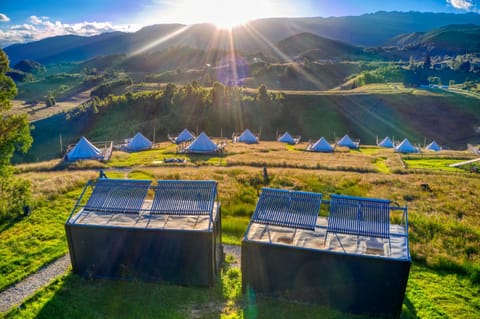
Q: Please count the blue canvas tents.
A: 11